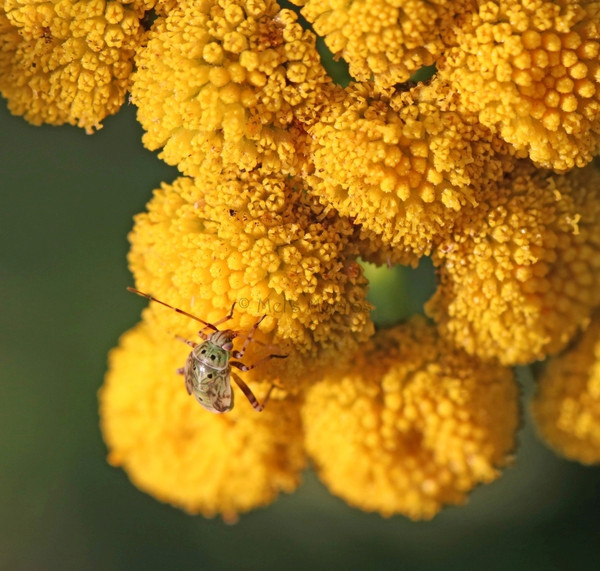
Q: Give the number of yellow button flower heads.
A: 10